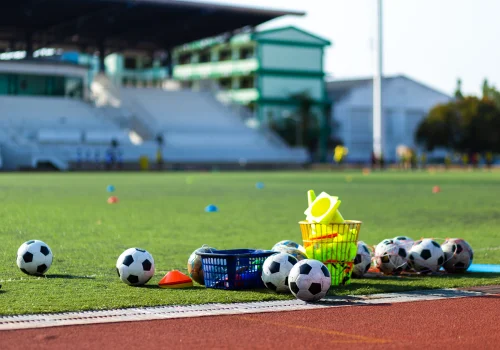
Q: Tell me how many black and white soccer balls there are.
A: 9